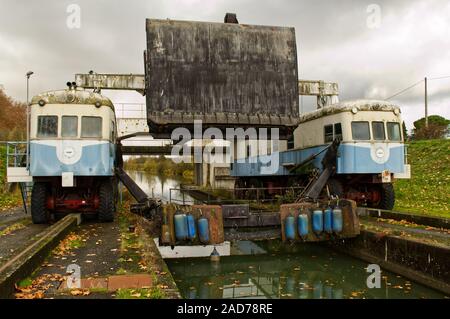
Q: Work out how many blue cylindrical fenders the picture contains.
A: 8